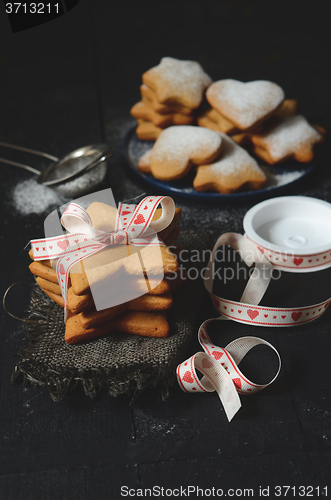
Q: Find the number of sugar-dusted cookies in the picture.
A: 5